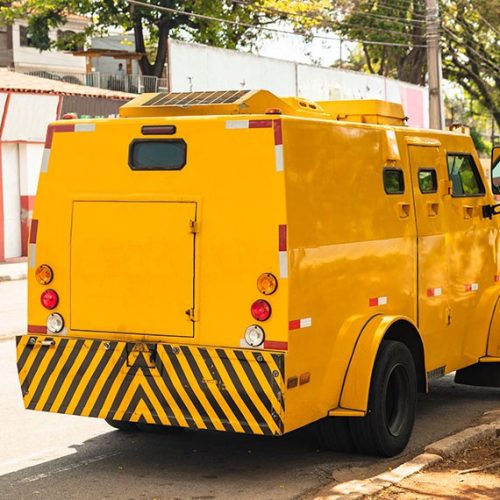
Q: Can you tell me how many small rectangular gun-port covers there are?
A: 3